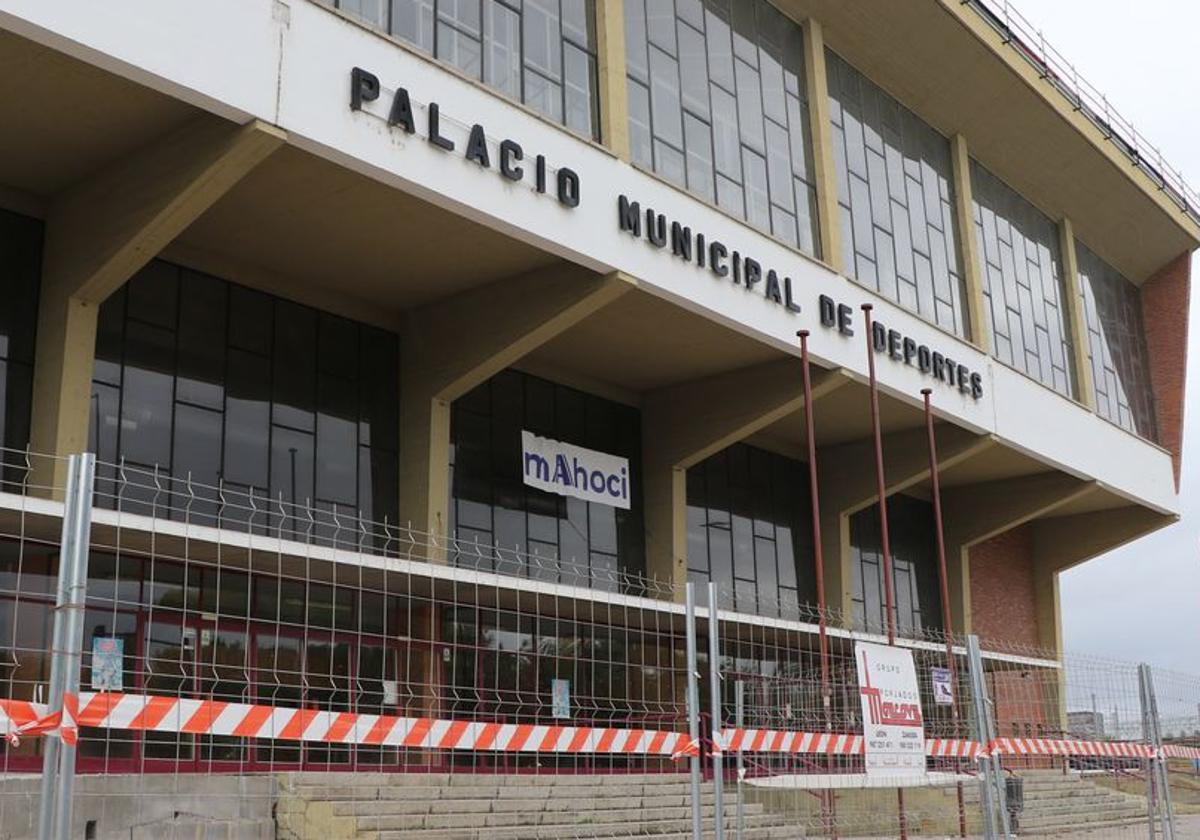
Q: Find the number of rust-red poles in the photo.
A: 3